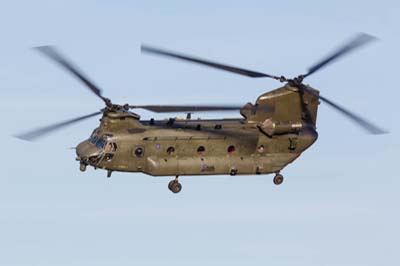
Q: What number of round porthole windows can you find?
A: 5